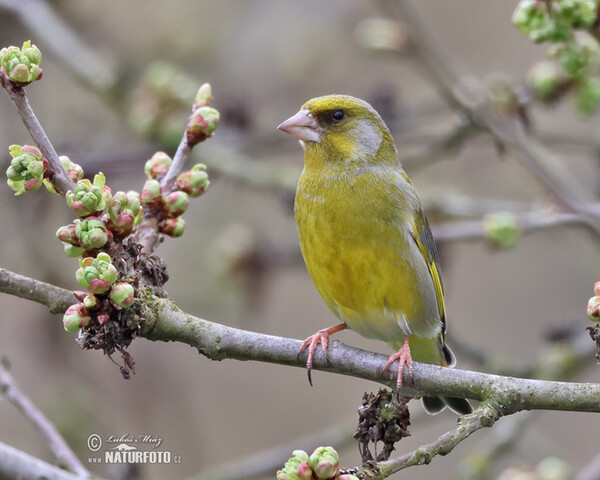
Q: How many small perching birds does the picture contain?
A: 1